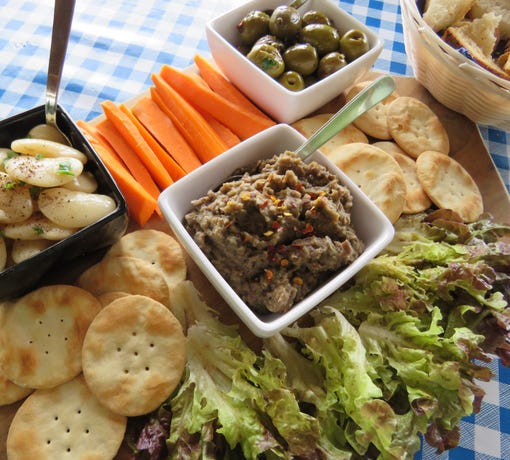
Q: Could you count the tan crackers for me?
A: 14